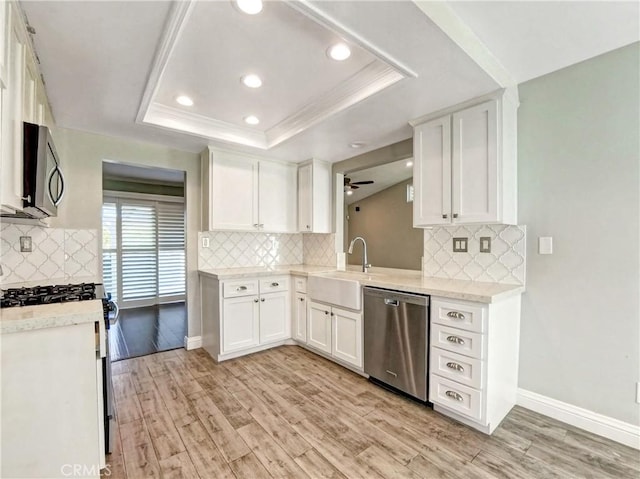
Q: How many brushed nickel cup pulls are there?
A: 6